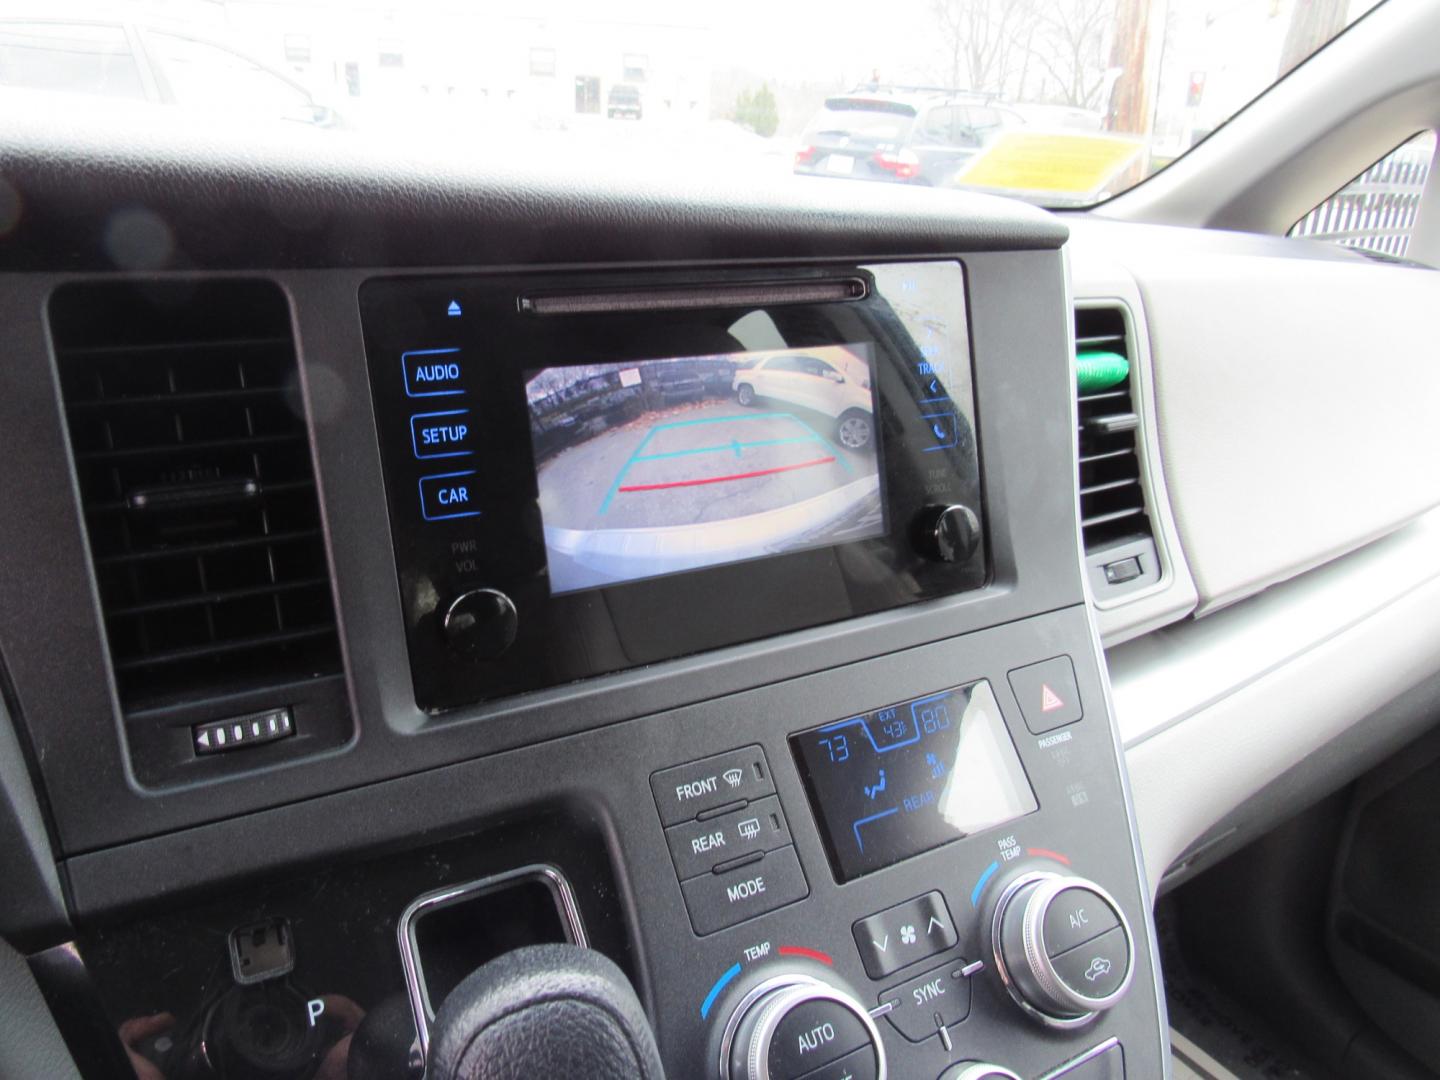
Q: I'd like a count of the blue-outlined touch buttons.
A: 5